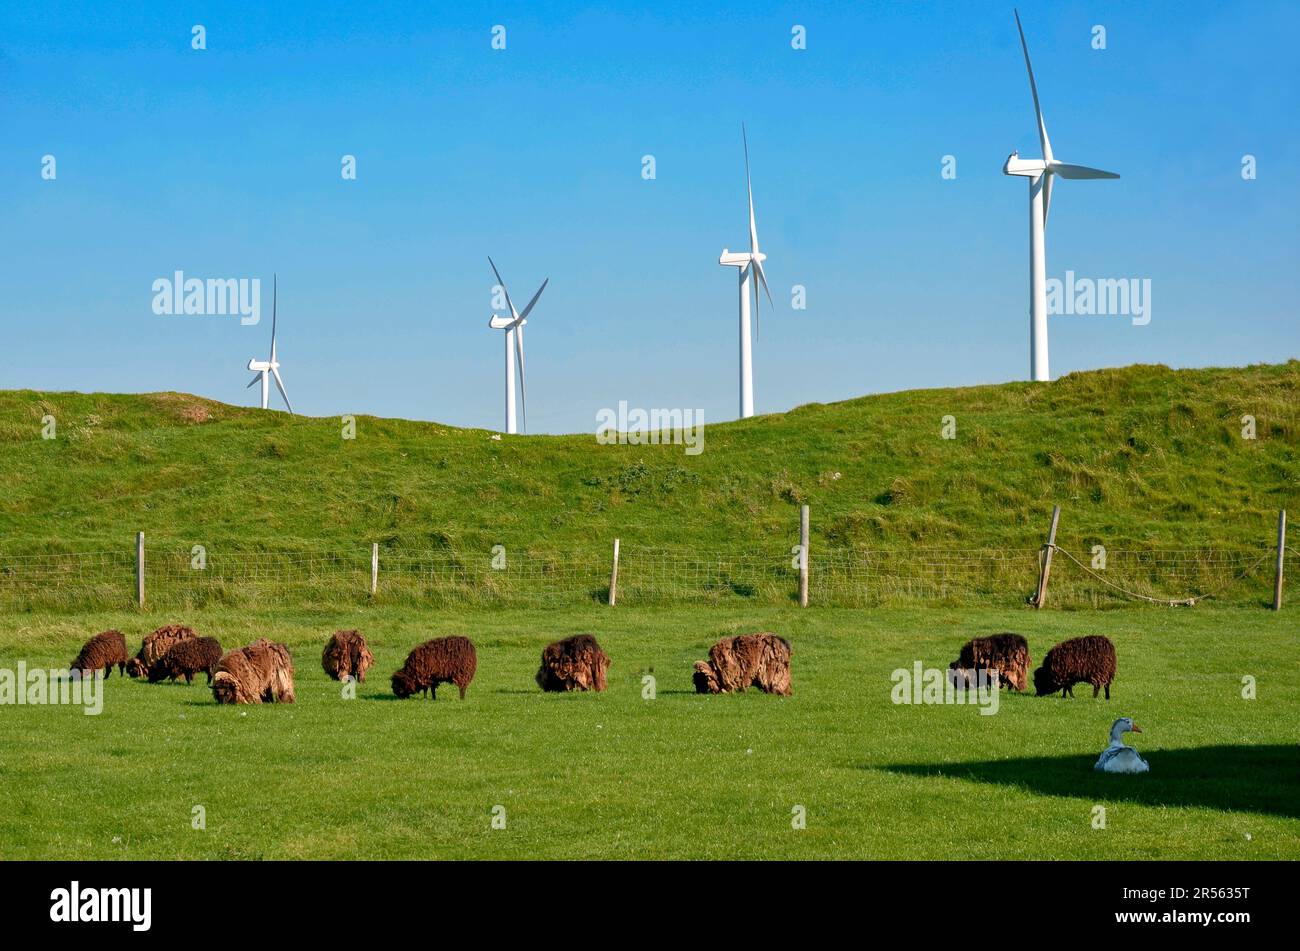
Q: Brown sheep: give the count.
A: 10